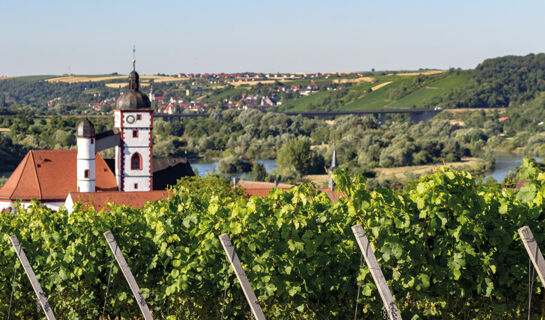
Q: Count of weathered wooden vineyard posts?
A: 5